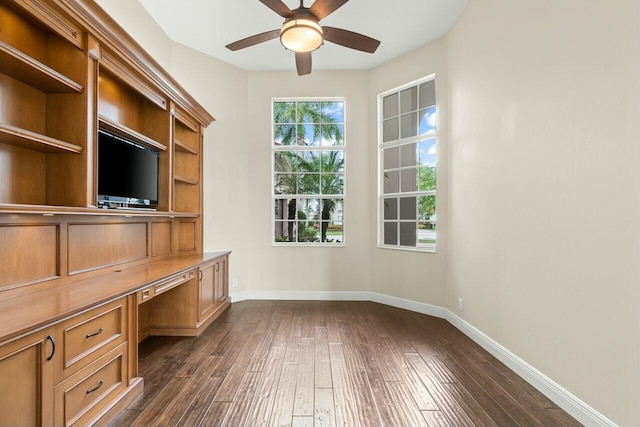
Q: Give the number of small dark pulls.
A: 5